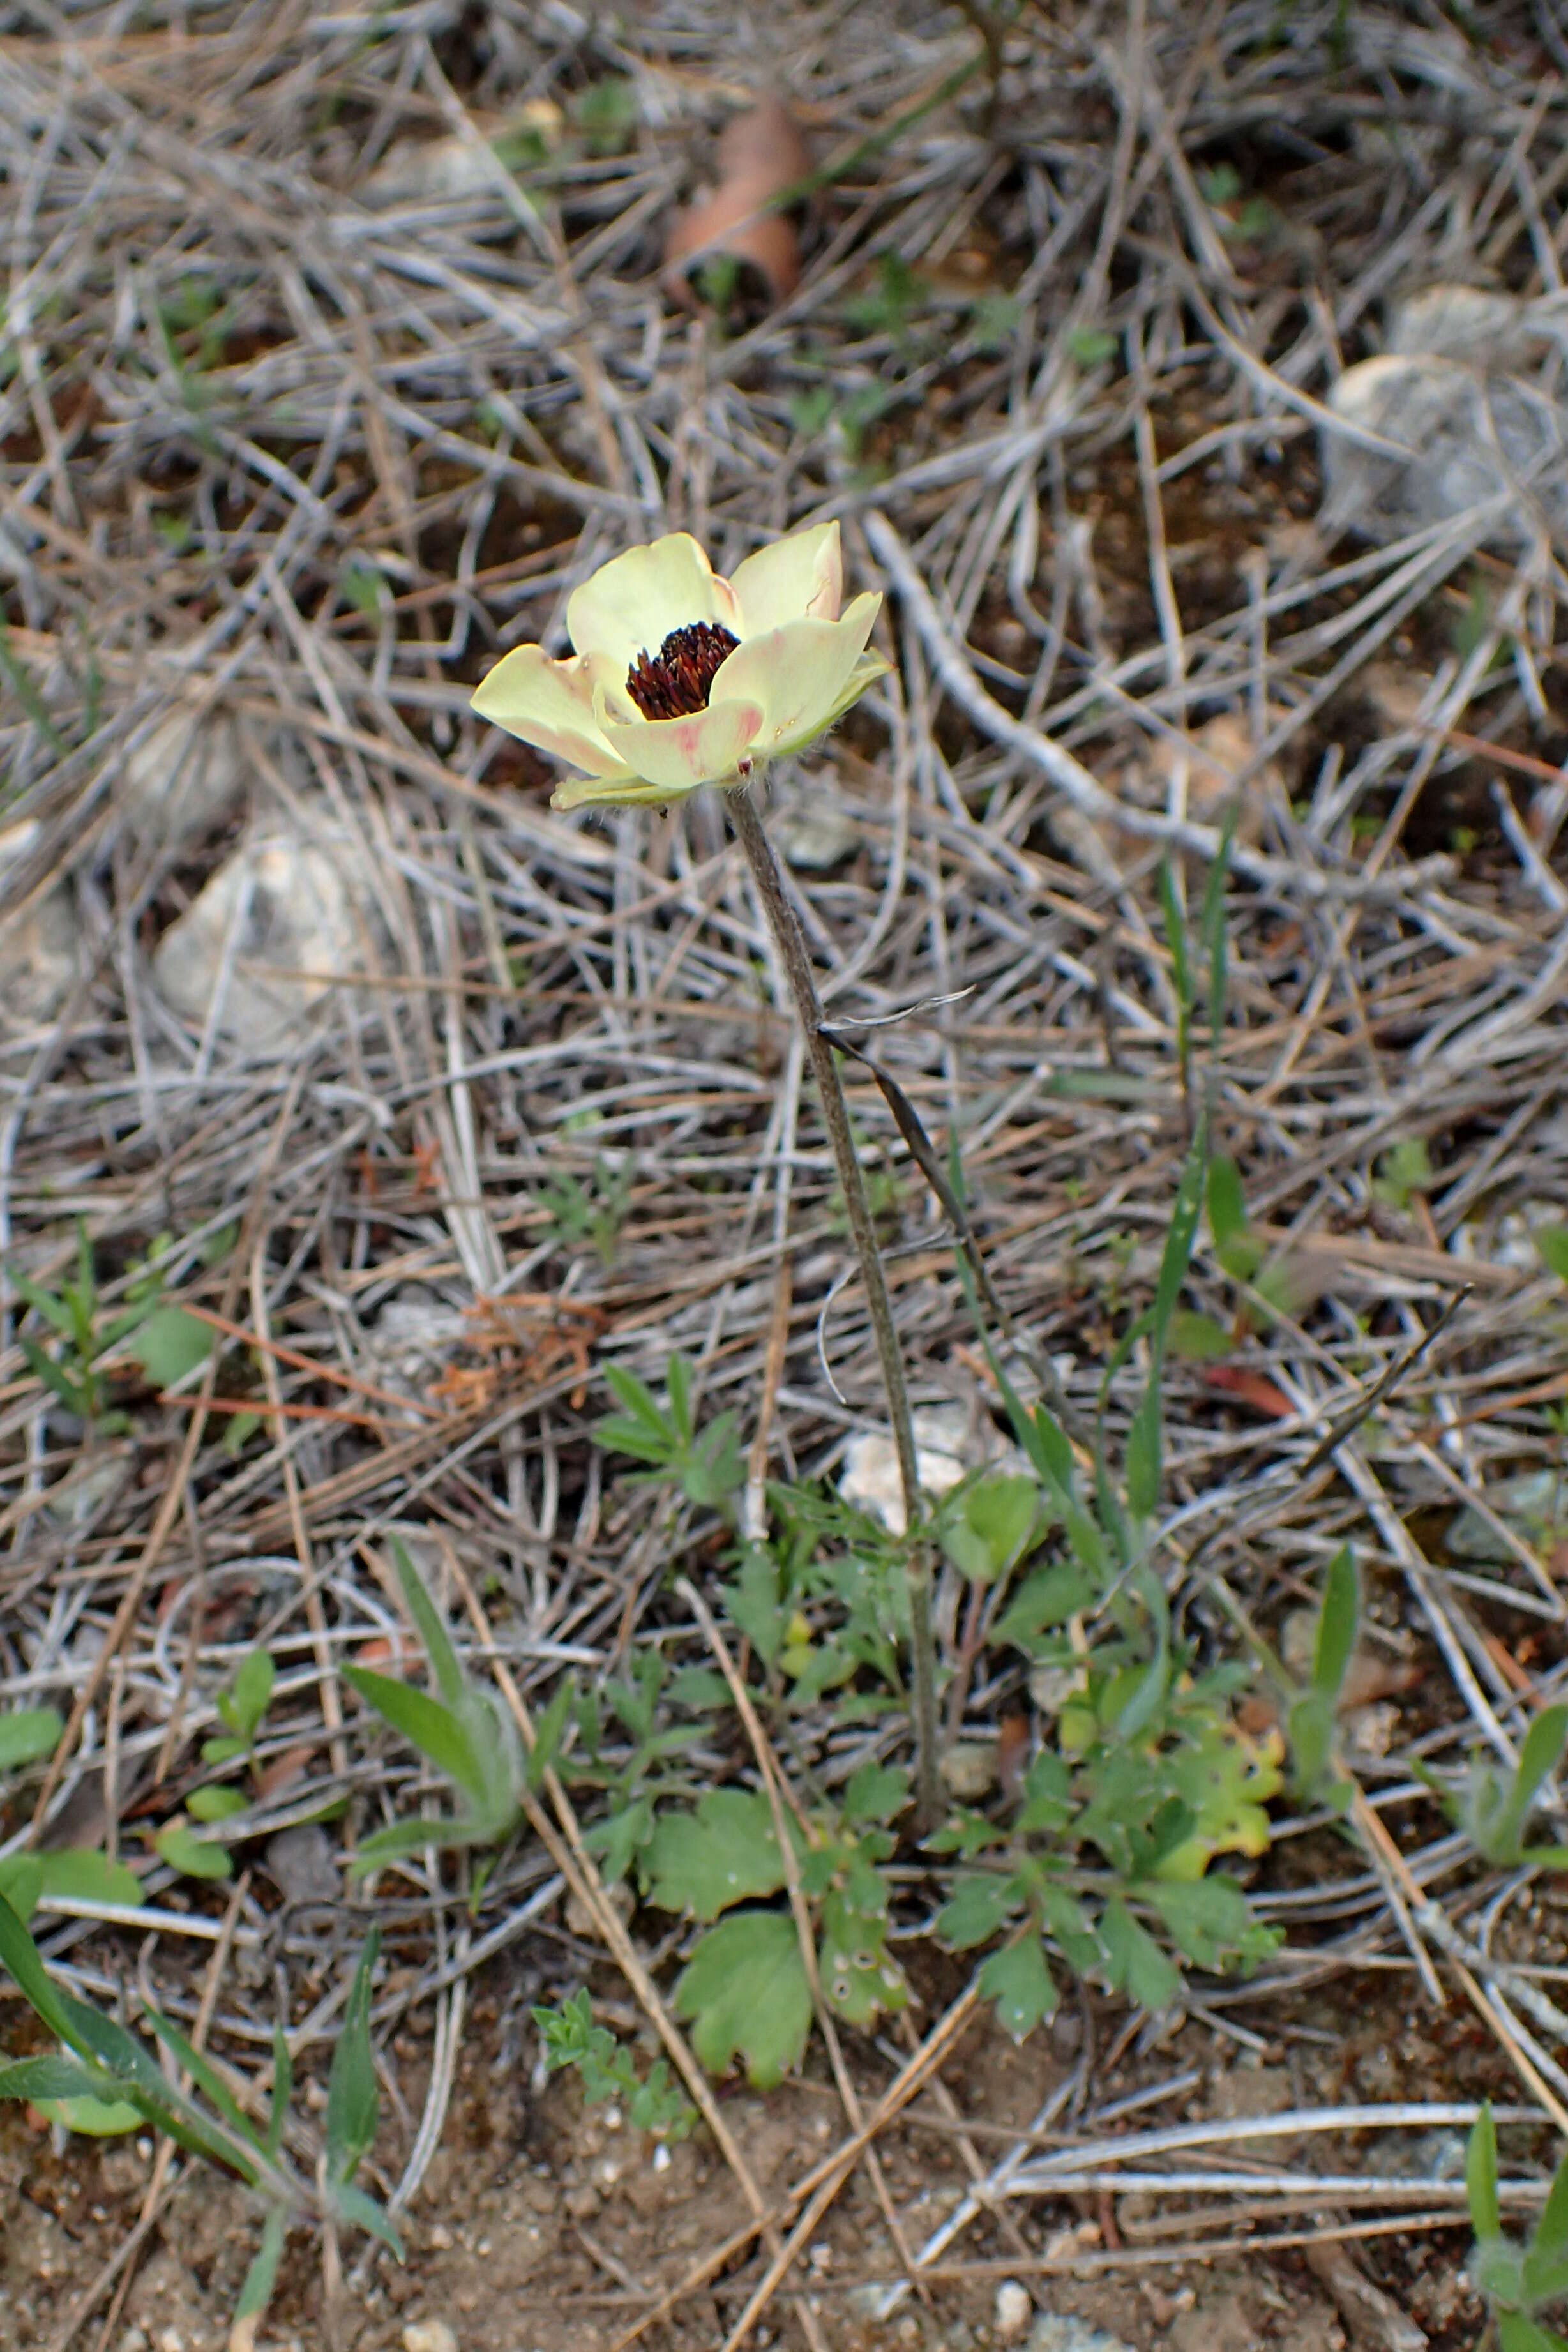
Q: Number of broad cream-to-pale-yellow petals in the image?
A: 5